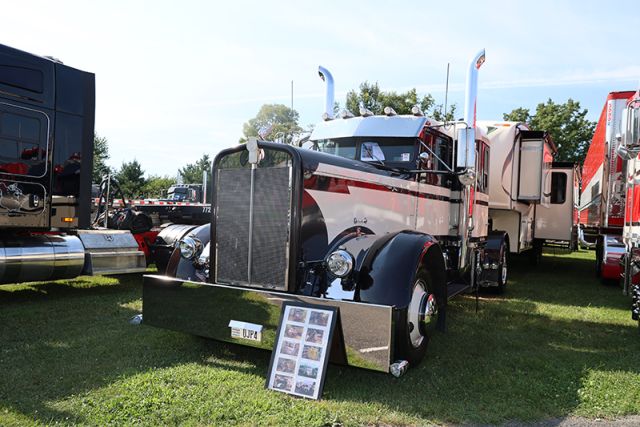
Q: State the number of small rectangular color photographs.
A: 10